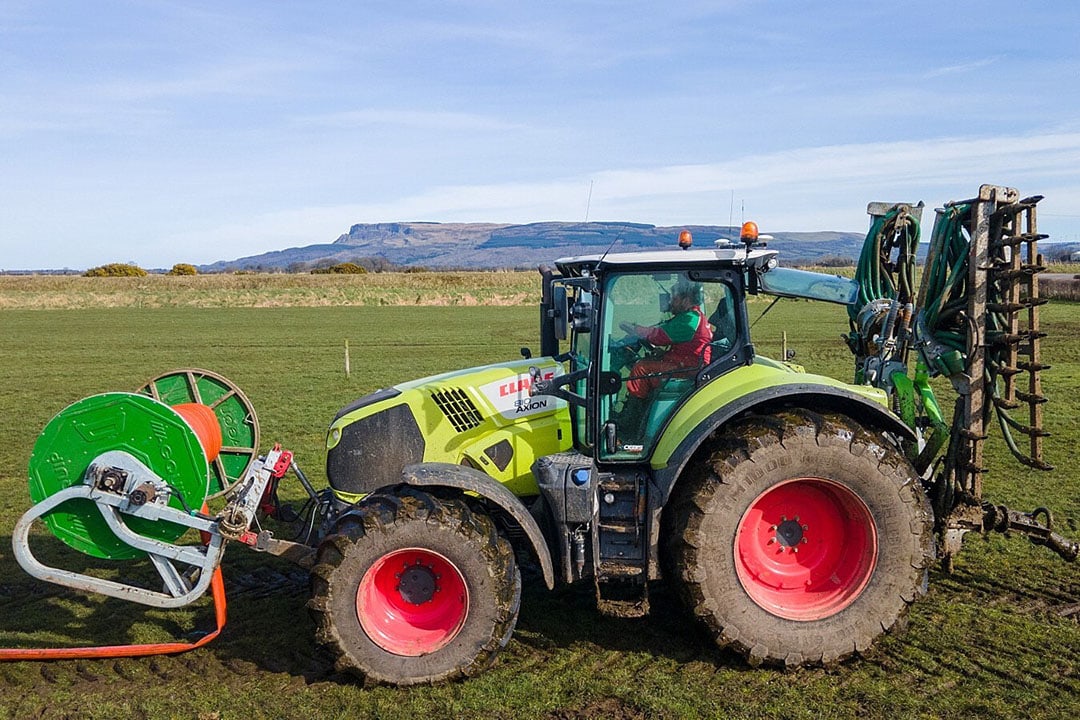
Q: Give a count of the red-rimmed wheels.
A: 2